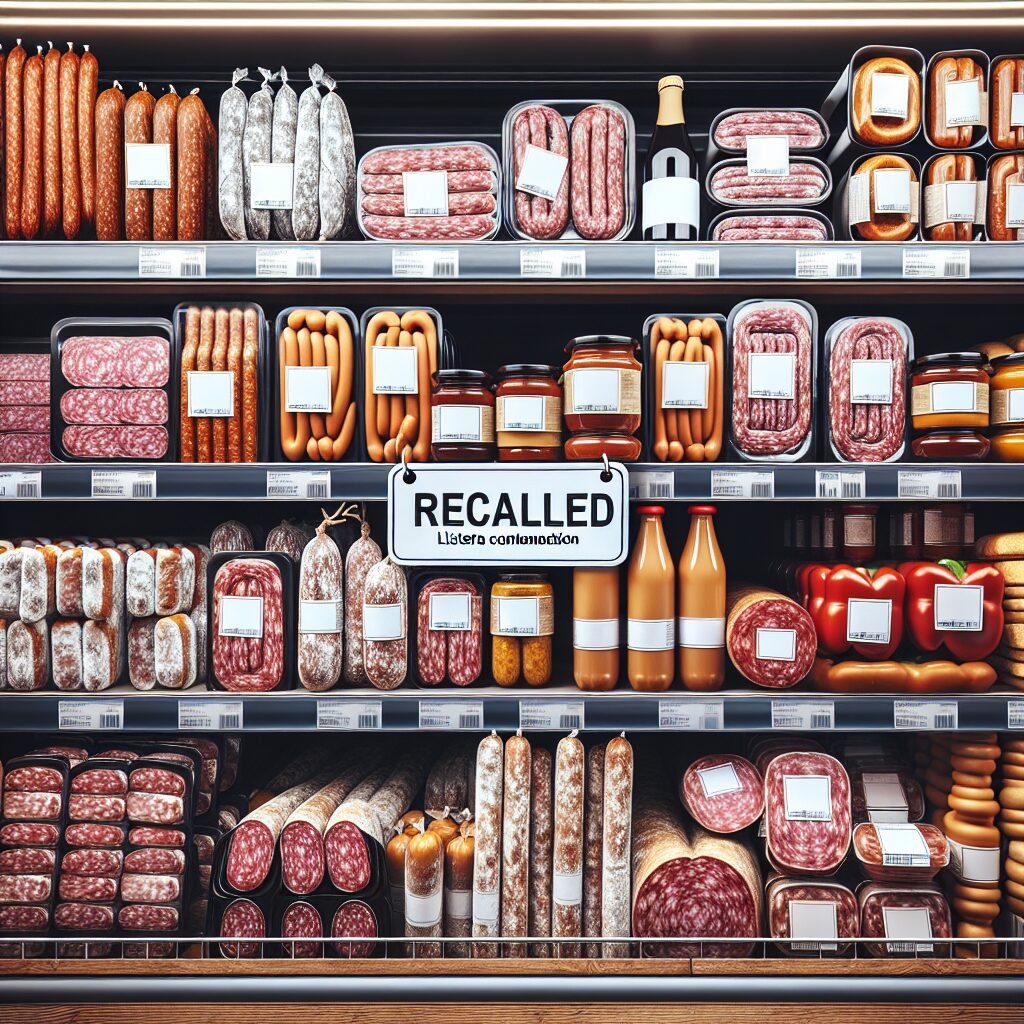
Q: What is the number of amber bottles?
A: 3